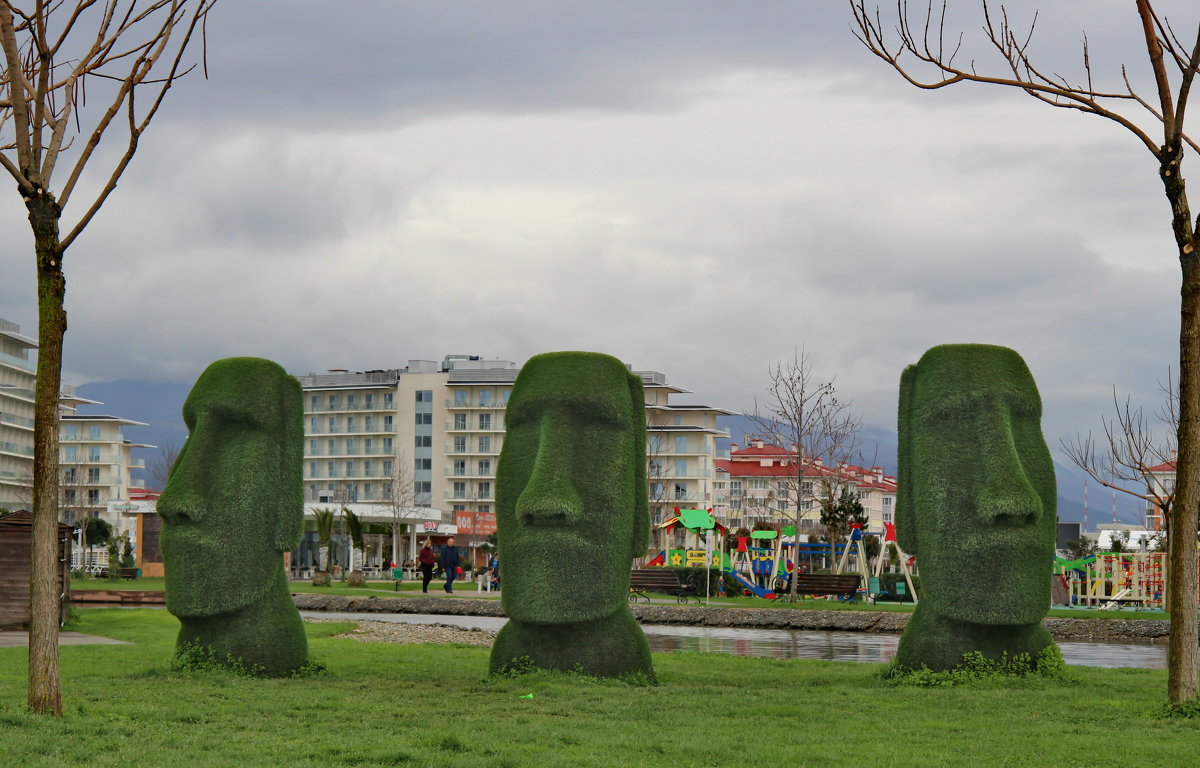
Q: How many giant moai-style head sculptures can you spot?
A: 3